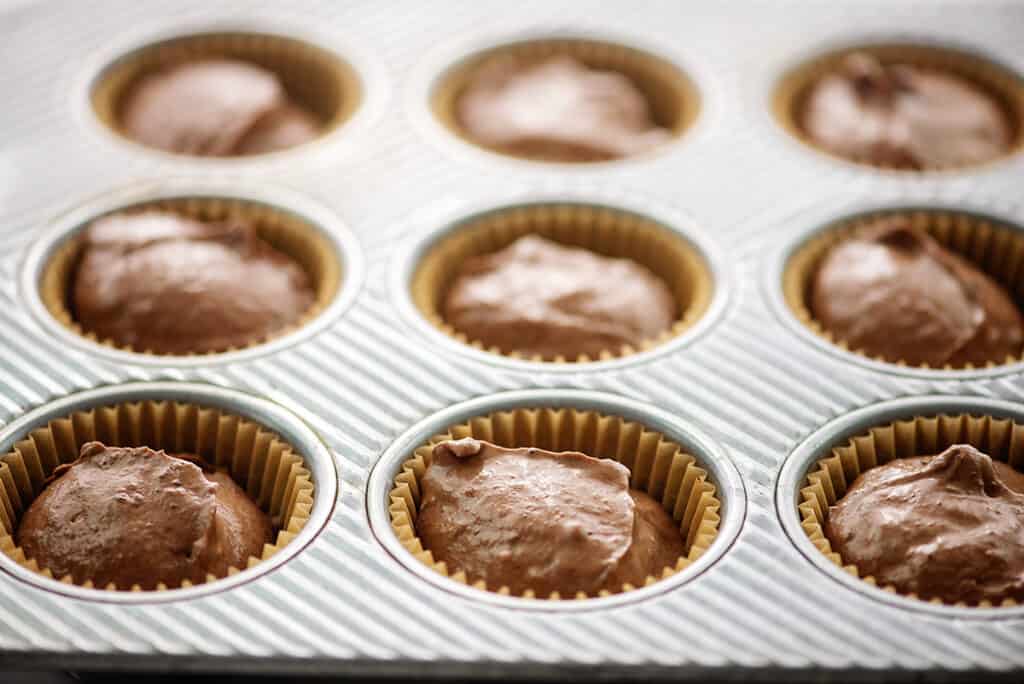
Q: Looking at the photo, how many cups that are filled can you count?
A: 9